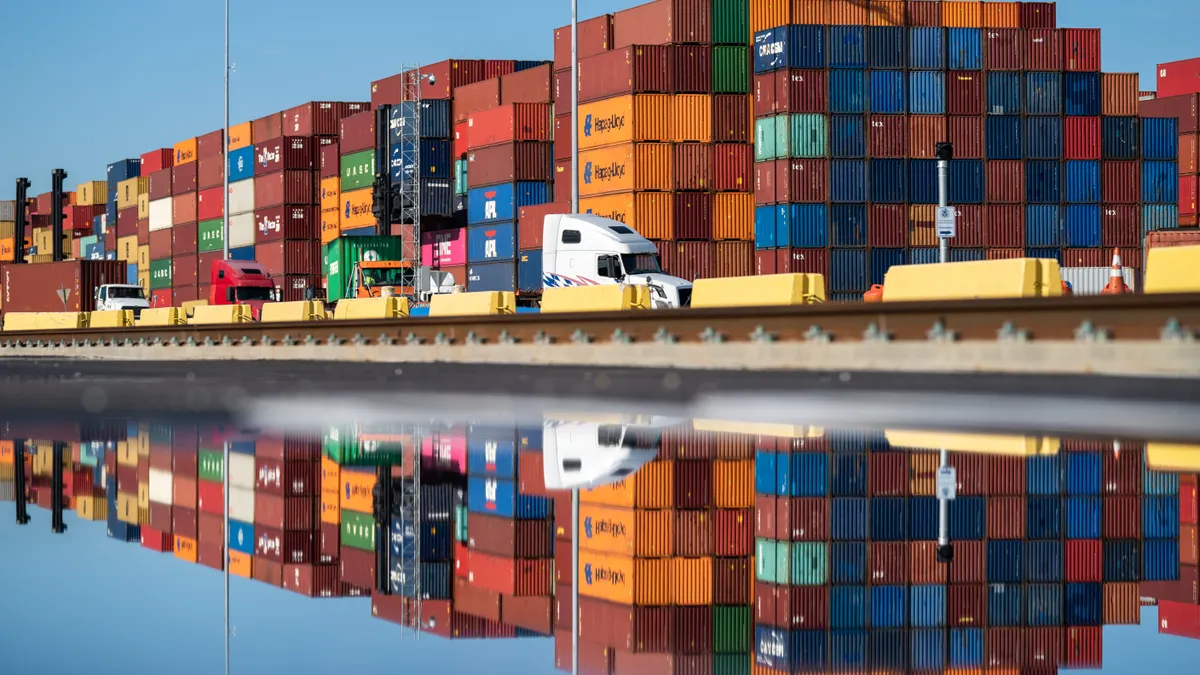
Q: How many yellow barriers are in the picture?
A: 11